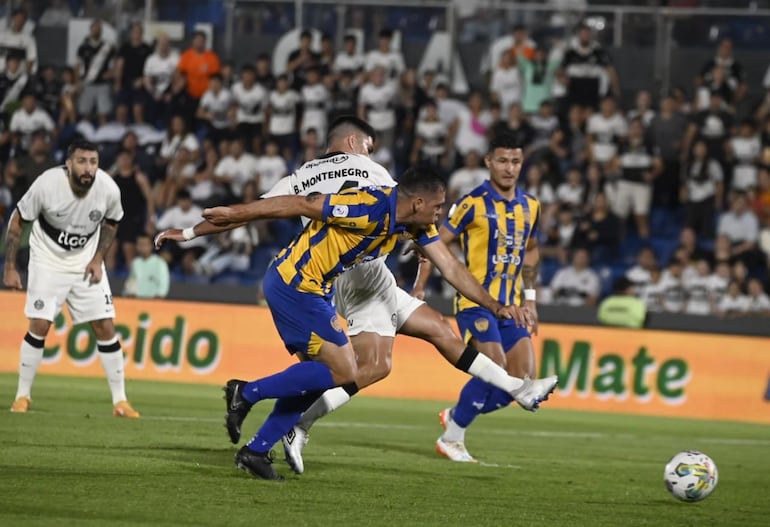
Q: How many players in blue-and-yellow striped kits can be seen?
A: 2